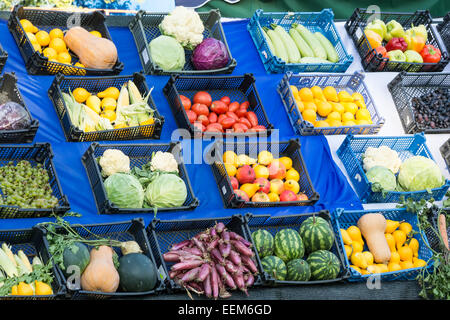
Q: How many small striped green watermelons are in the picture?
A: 6